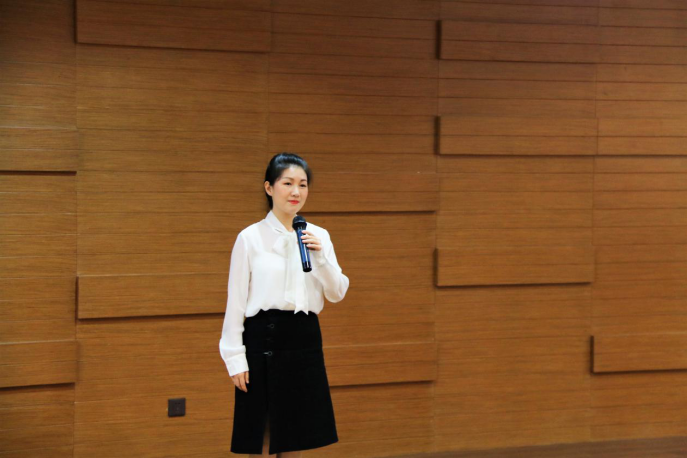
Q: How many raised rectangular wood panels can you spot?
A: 10